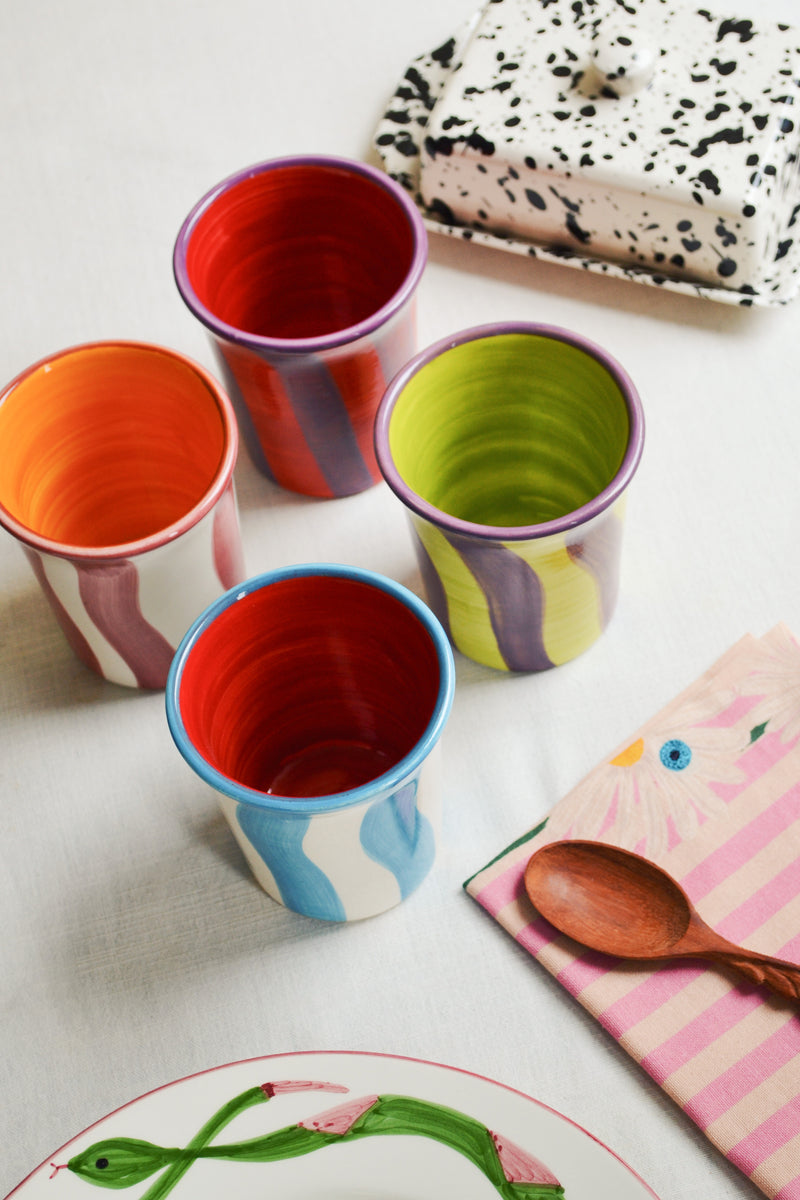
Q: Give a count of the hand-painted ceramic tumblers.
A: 4